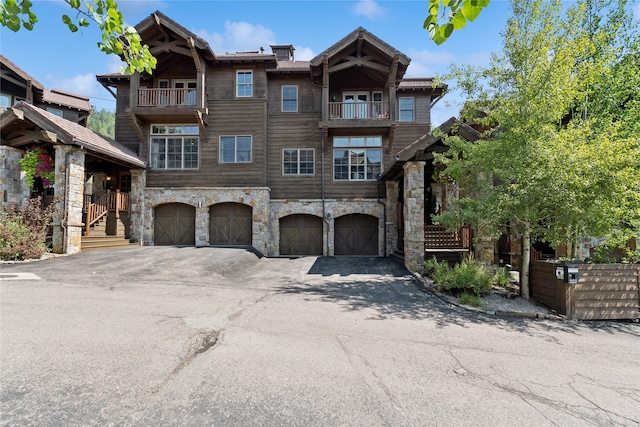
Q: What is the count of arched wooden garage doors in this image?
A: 4